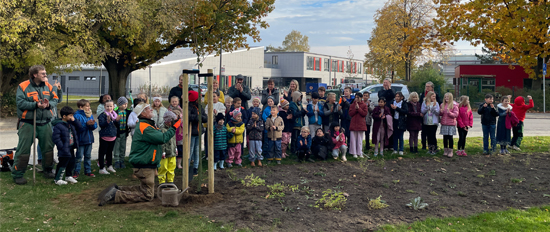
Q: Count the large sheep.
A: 0